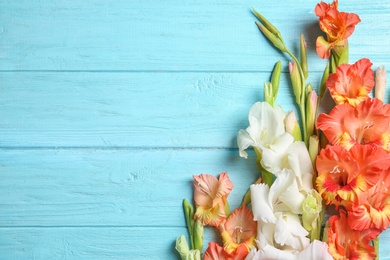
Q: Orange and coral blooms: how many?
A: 9